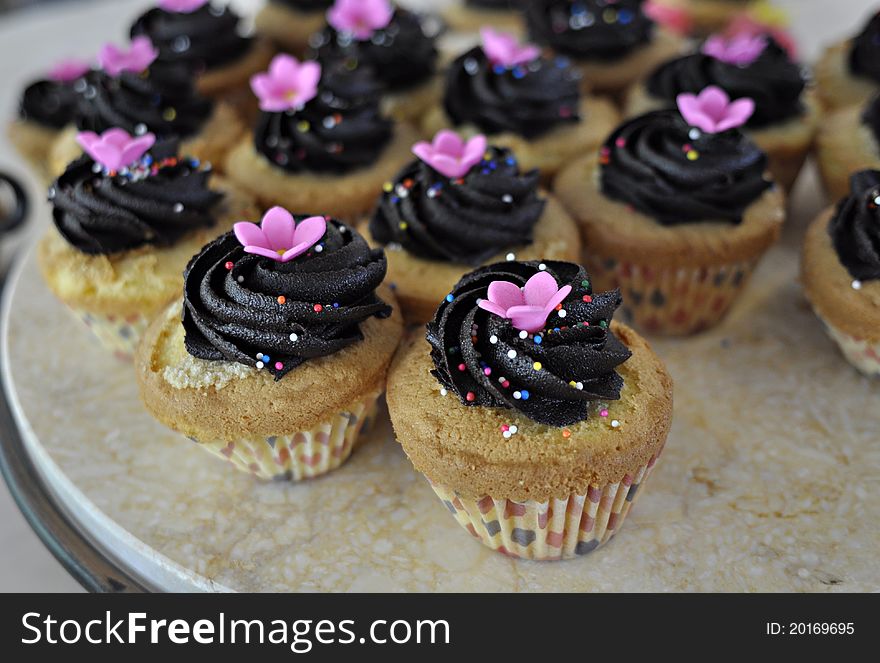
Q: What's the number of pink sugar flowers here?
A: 12